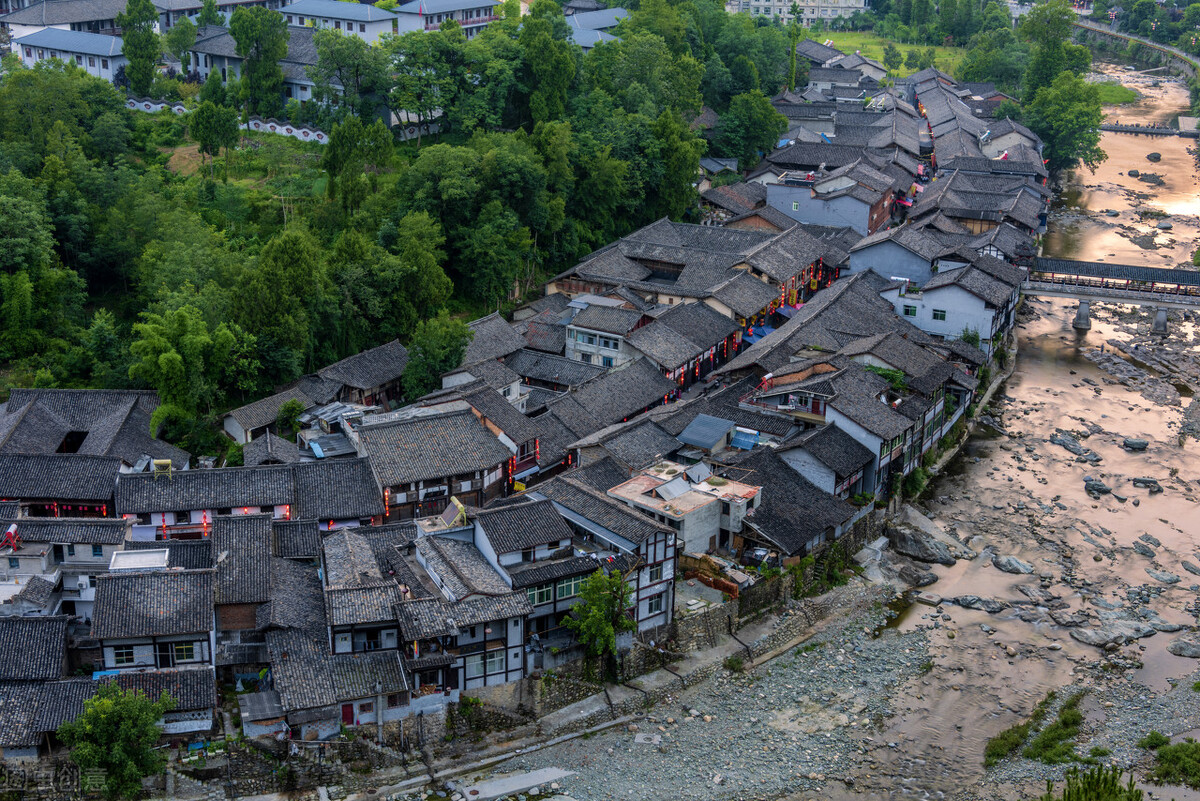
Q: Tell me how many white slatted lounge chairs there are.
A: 0